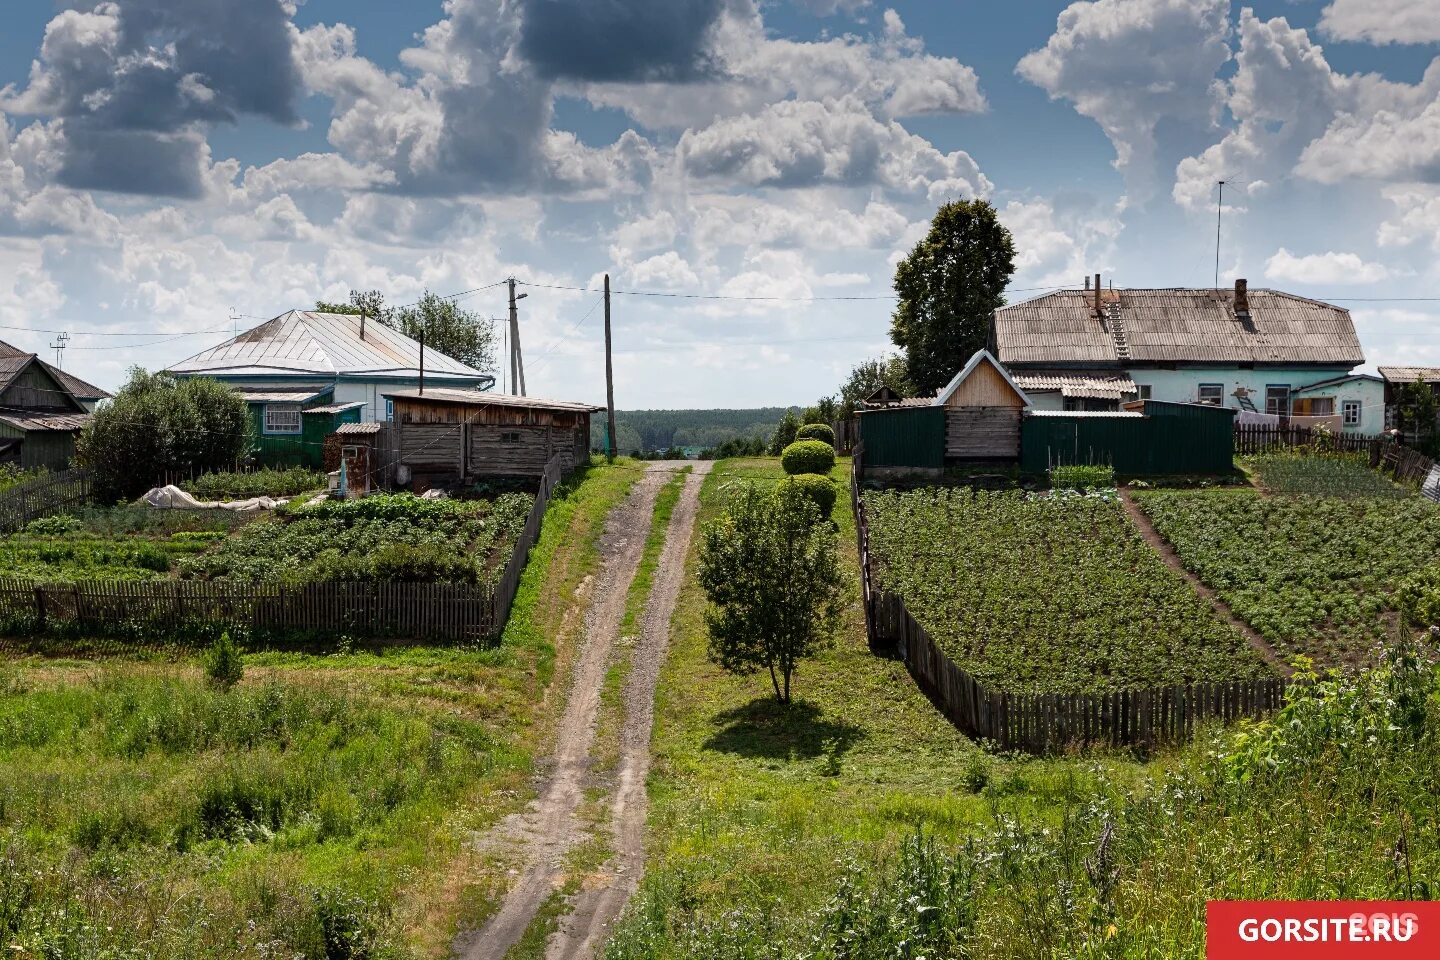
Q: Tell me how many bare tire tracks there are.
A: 2